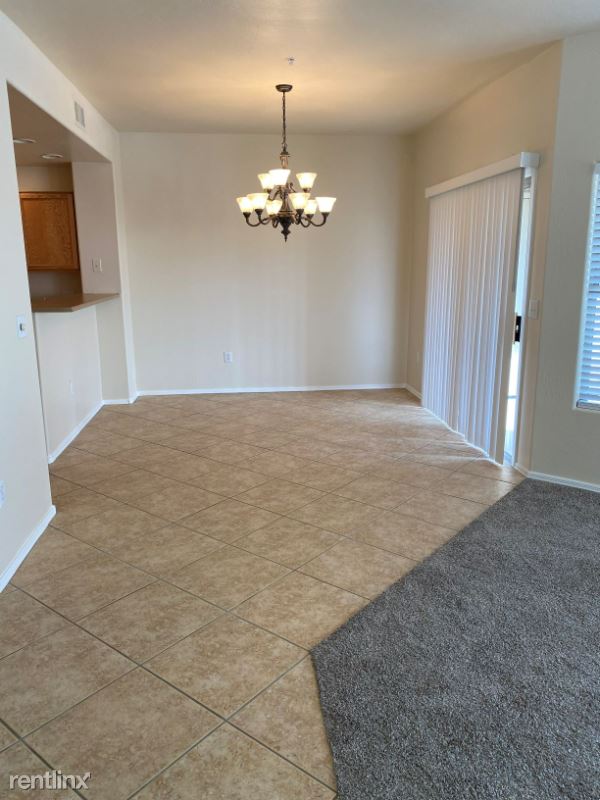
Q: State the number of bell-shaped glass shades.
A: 9